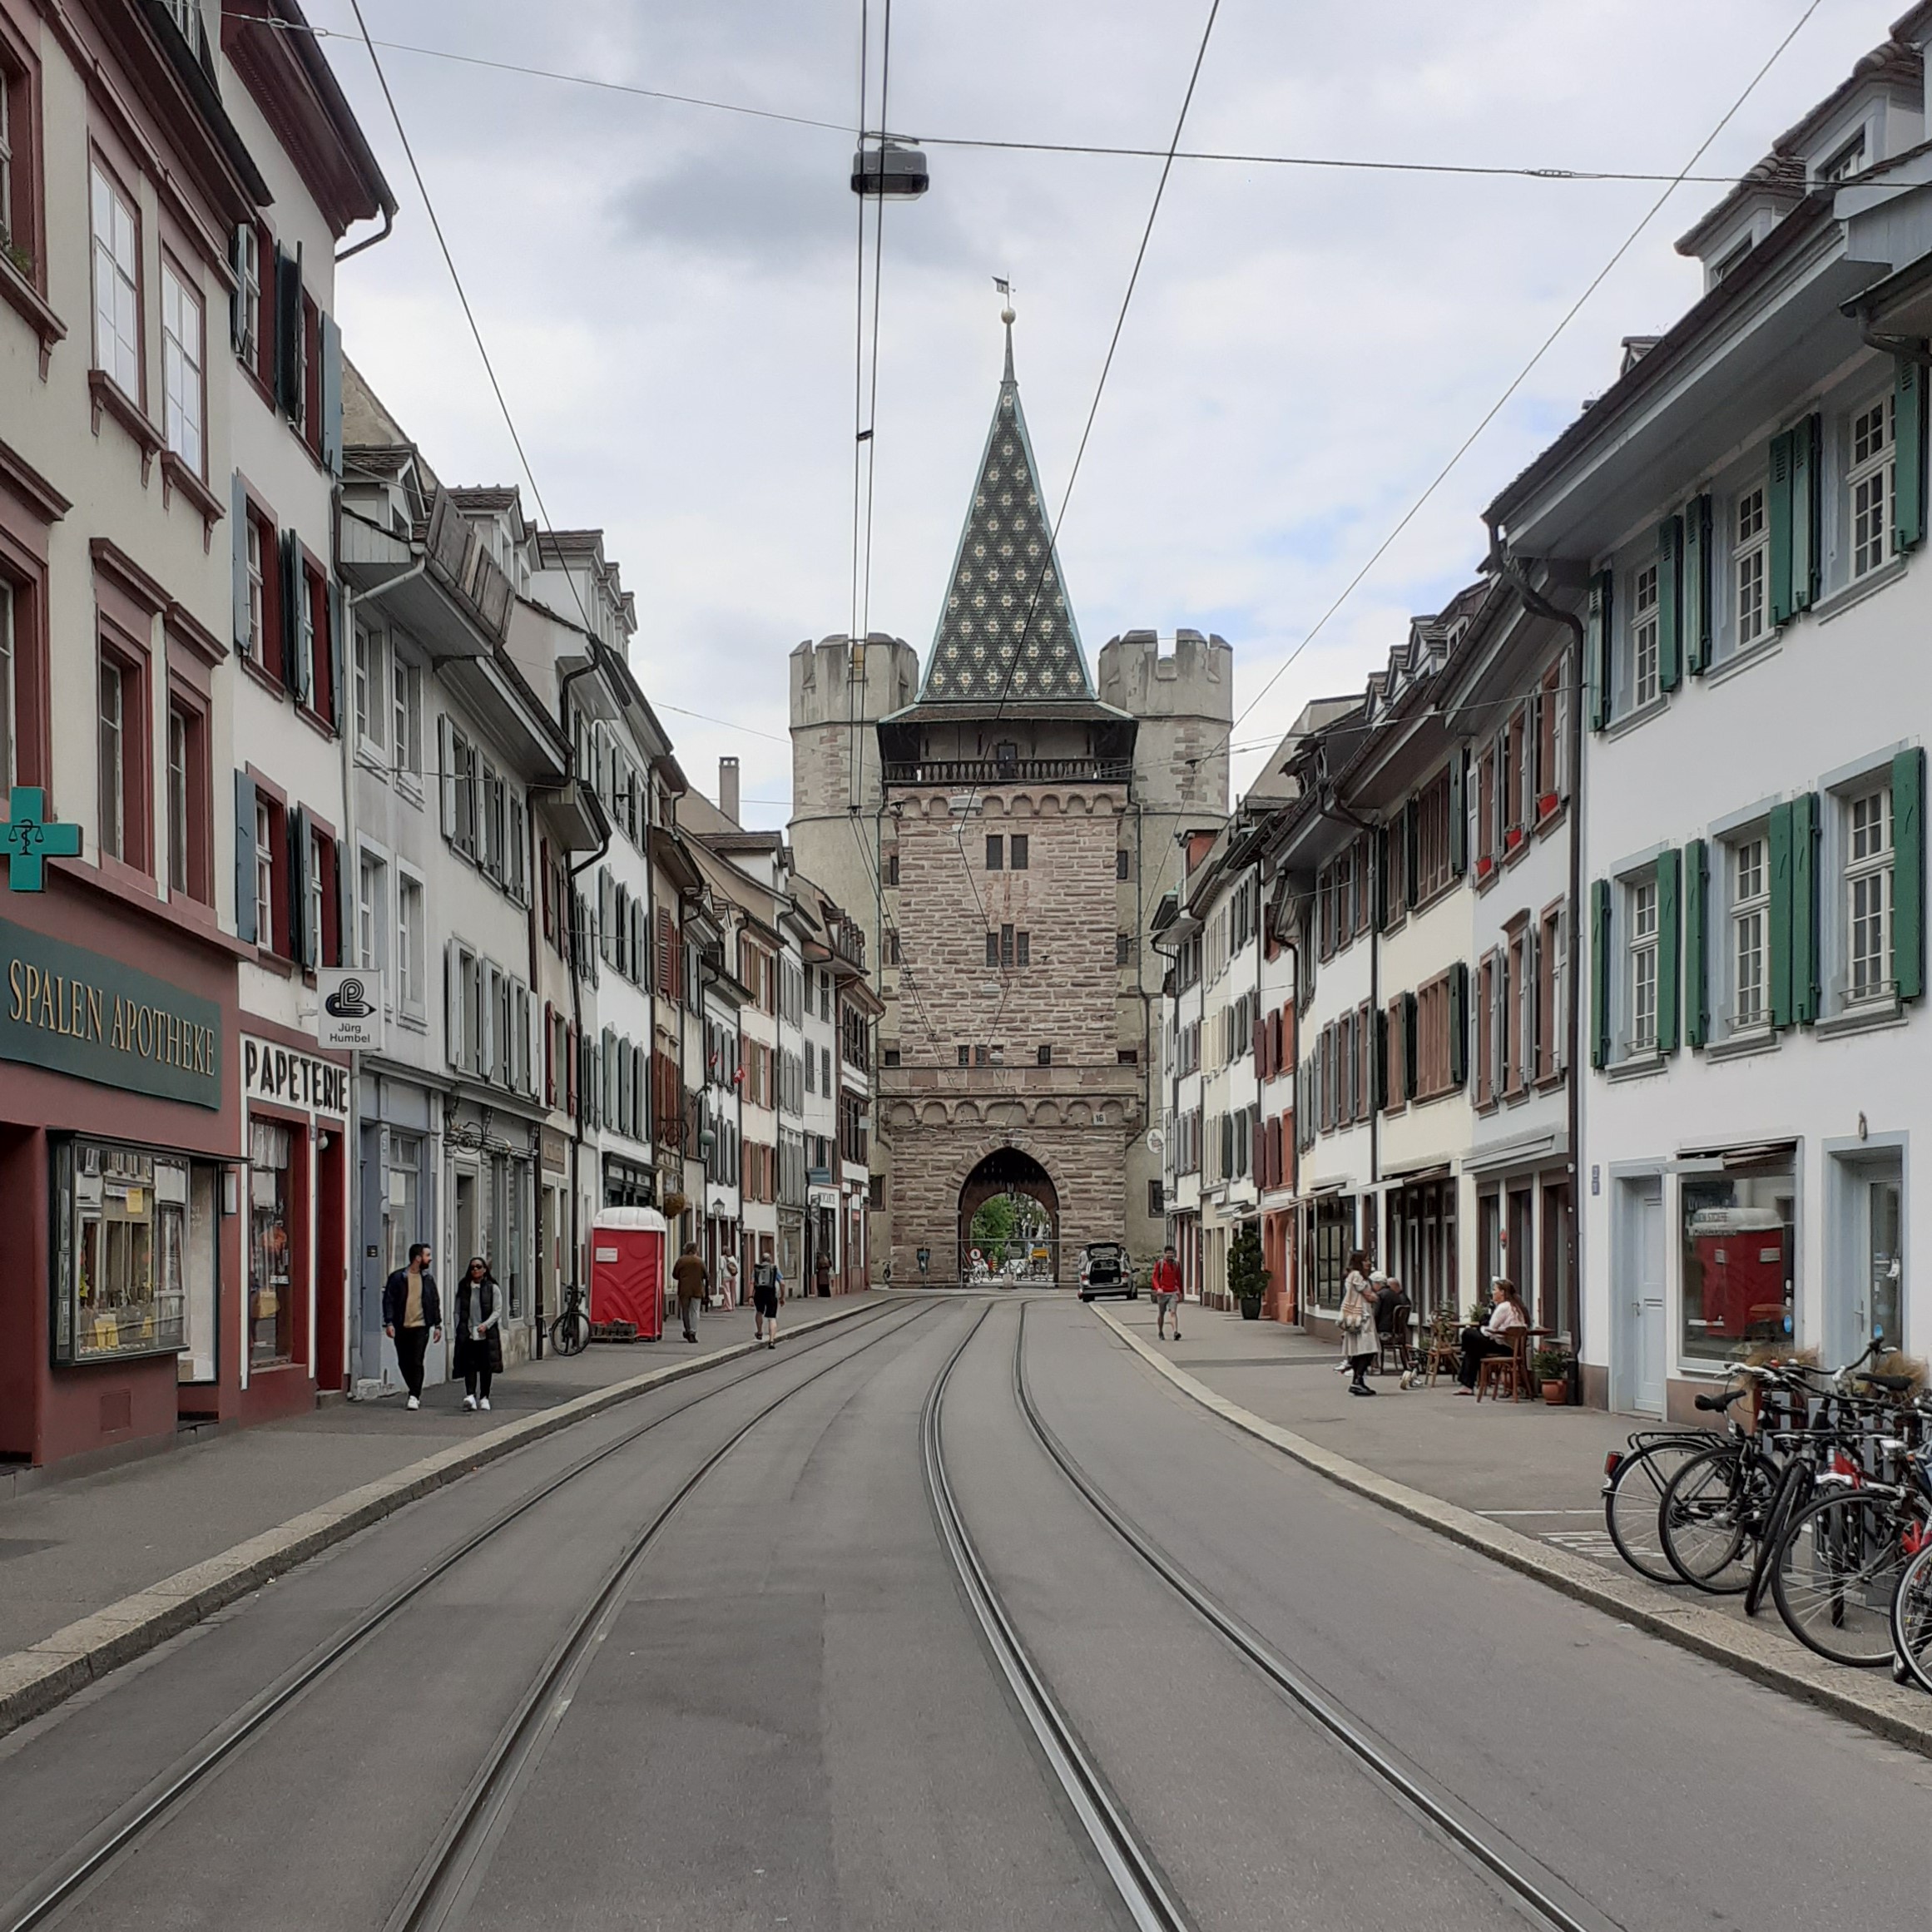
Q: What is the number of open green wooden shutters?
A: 12